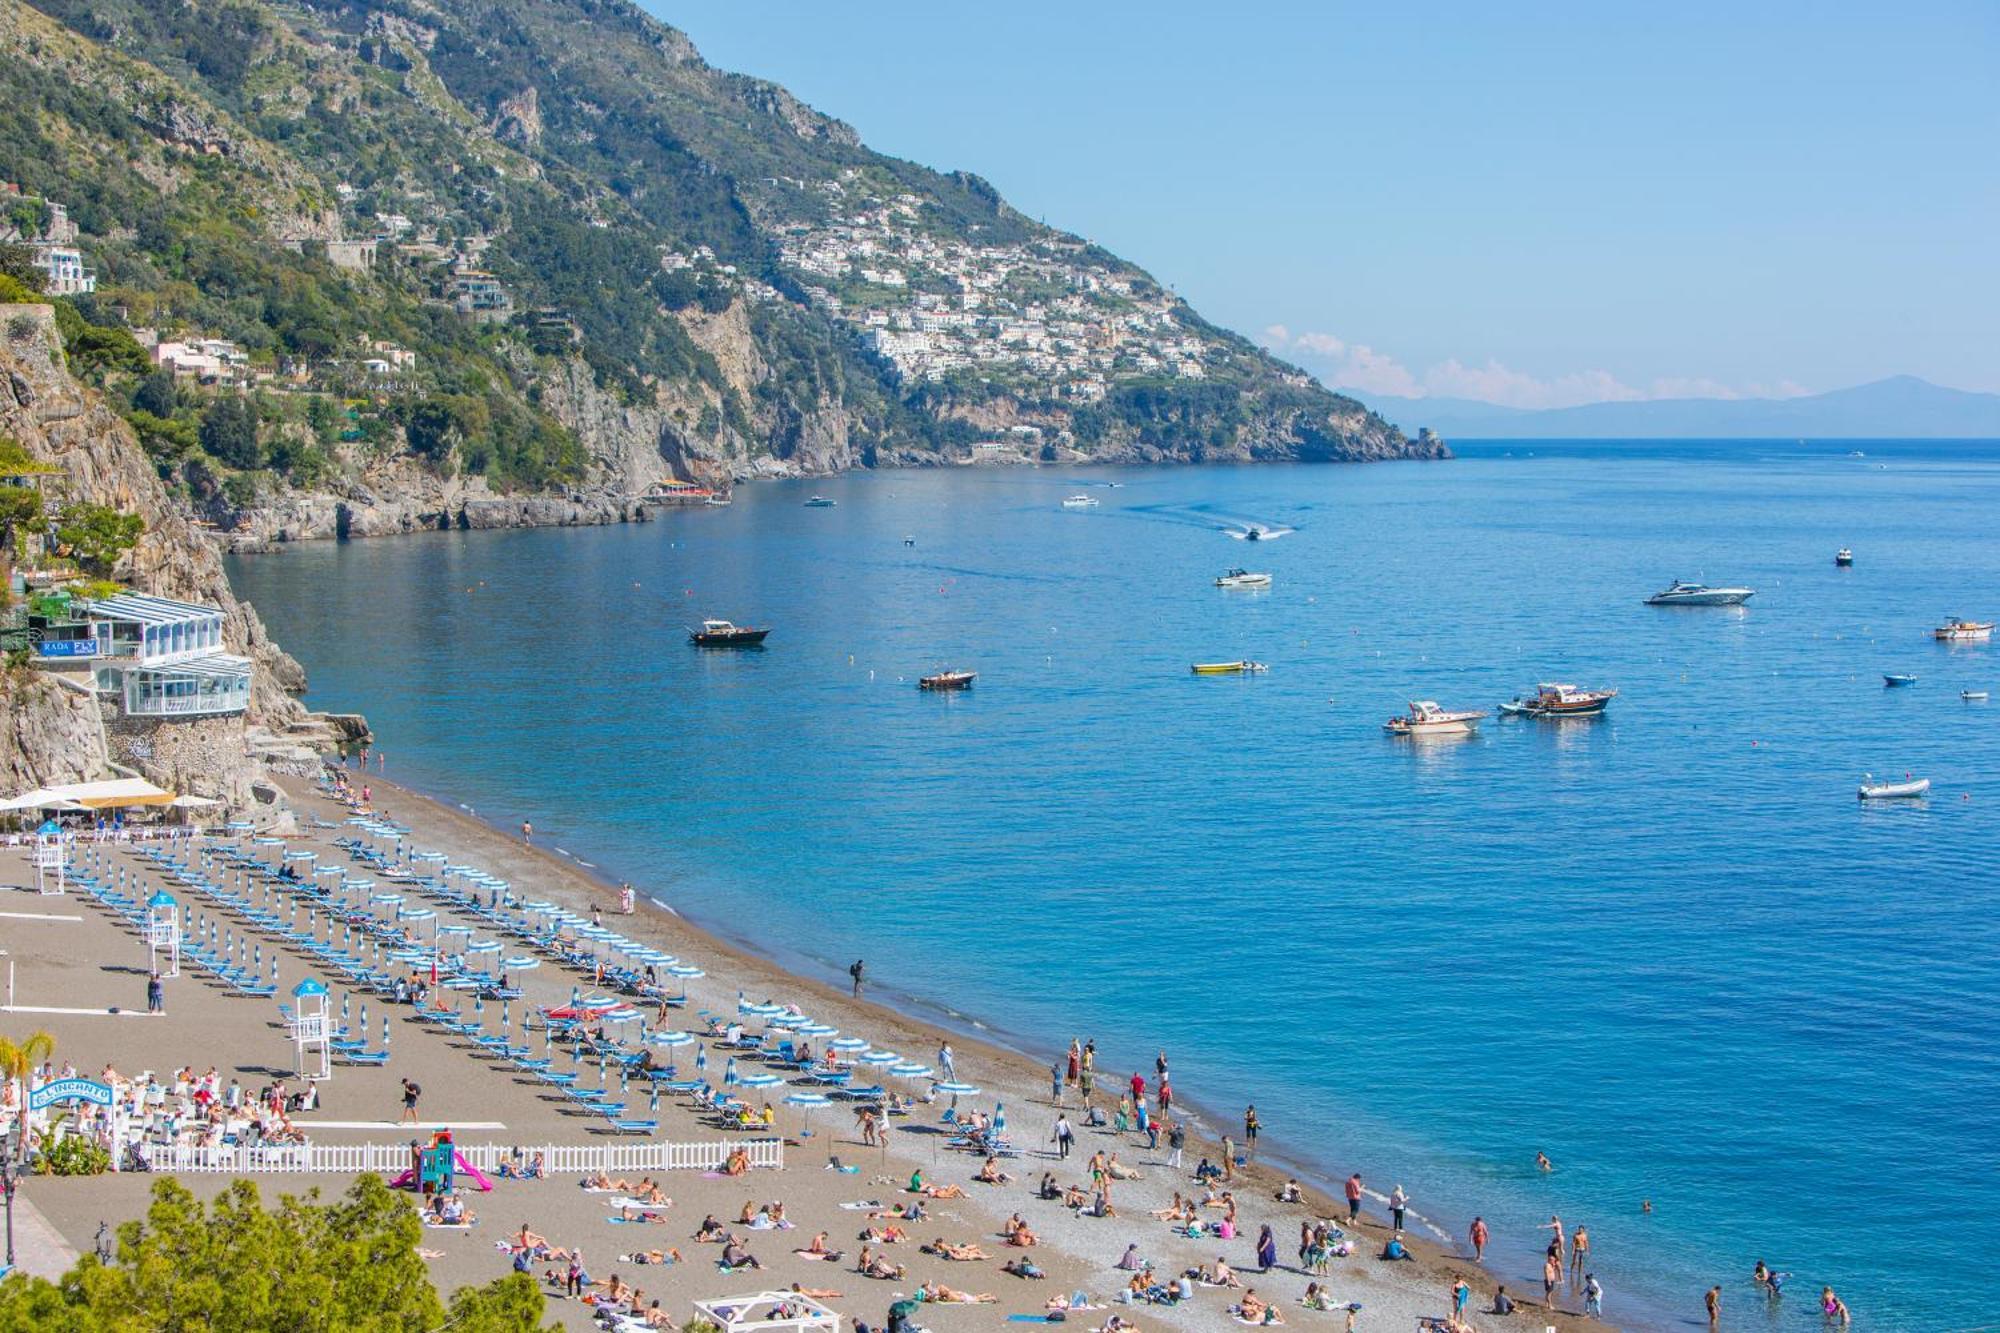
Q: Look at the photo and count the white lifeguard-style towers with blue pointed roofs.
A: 3